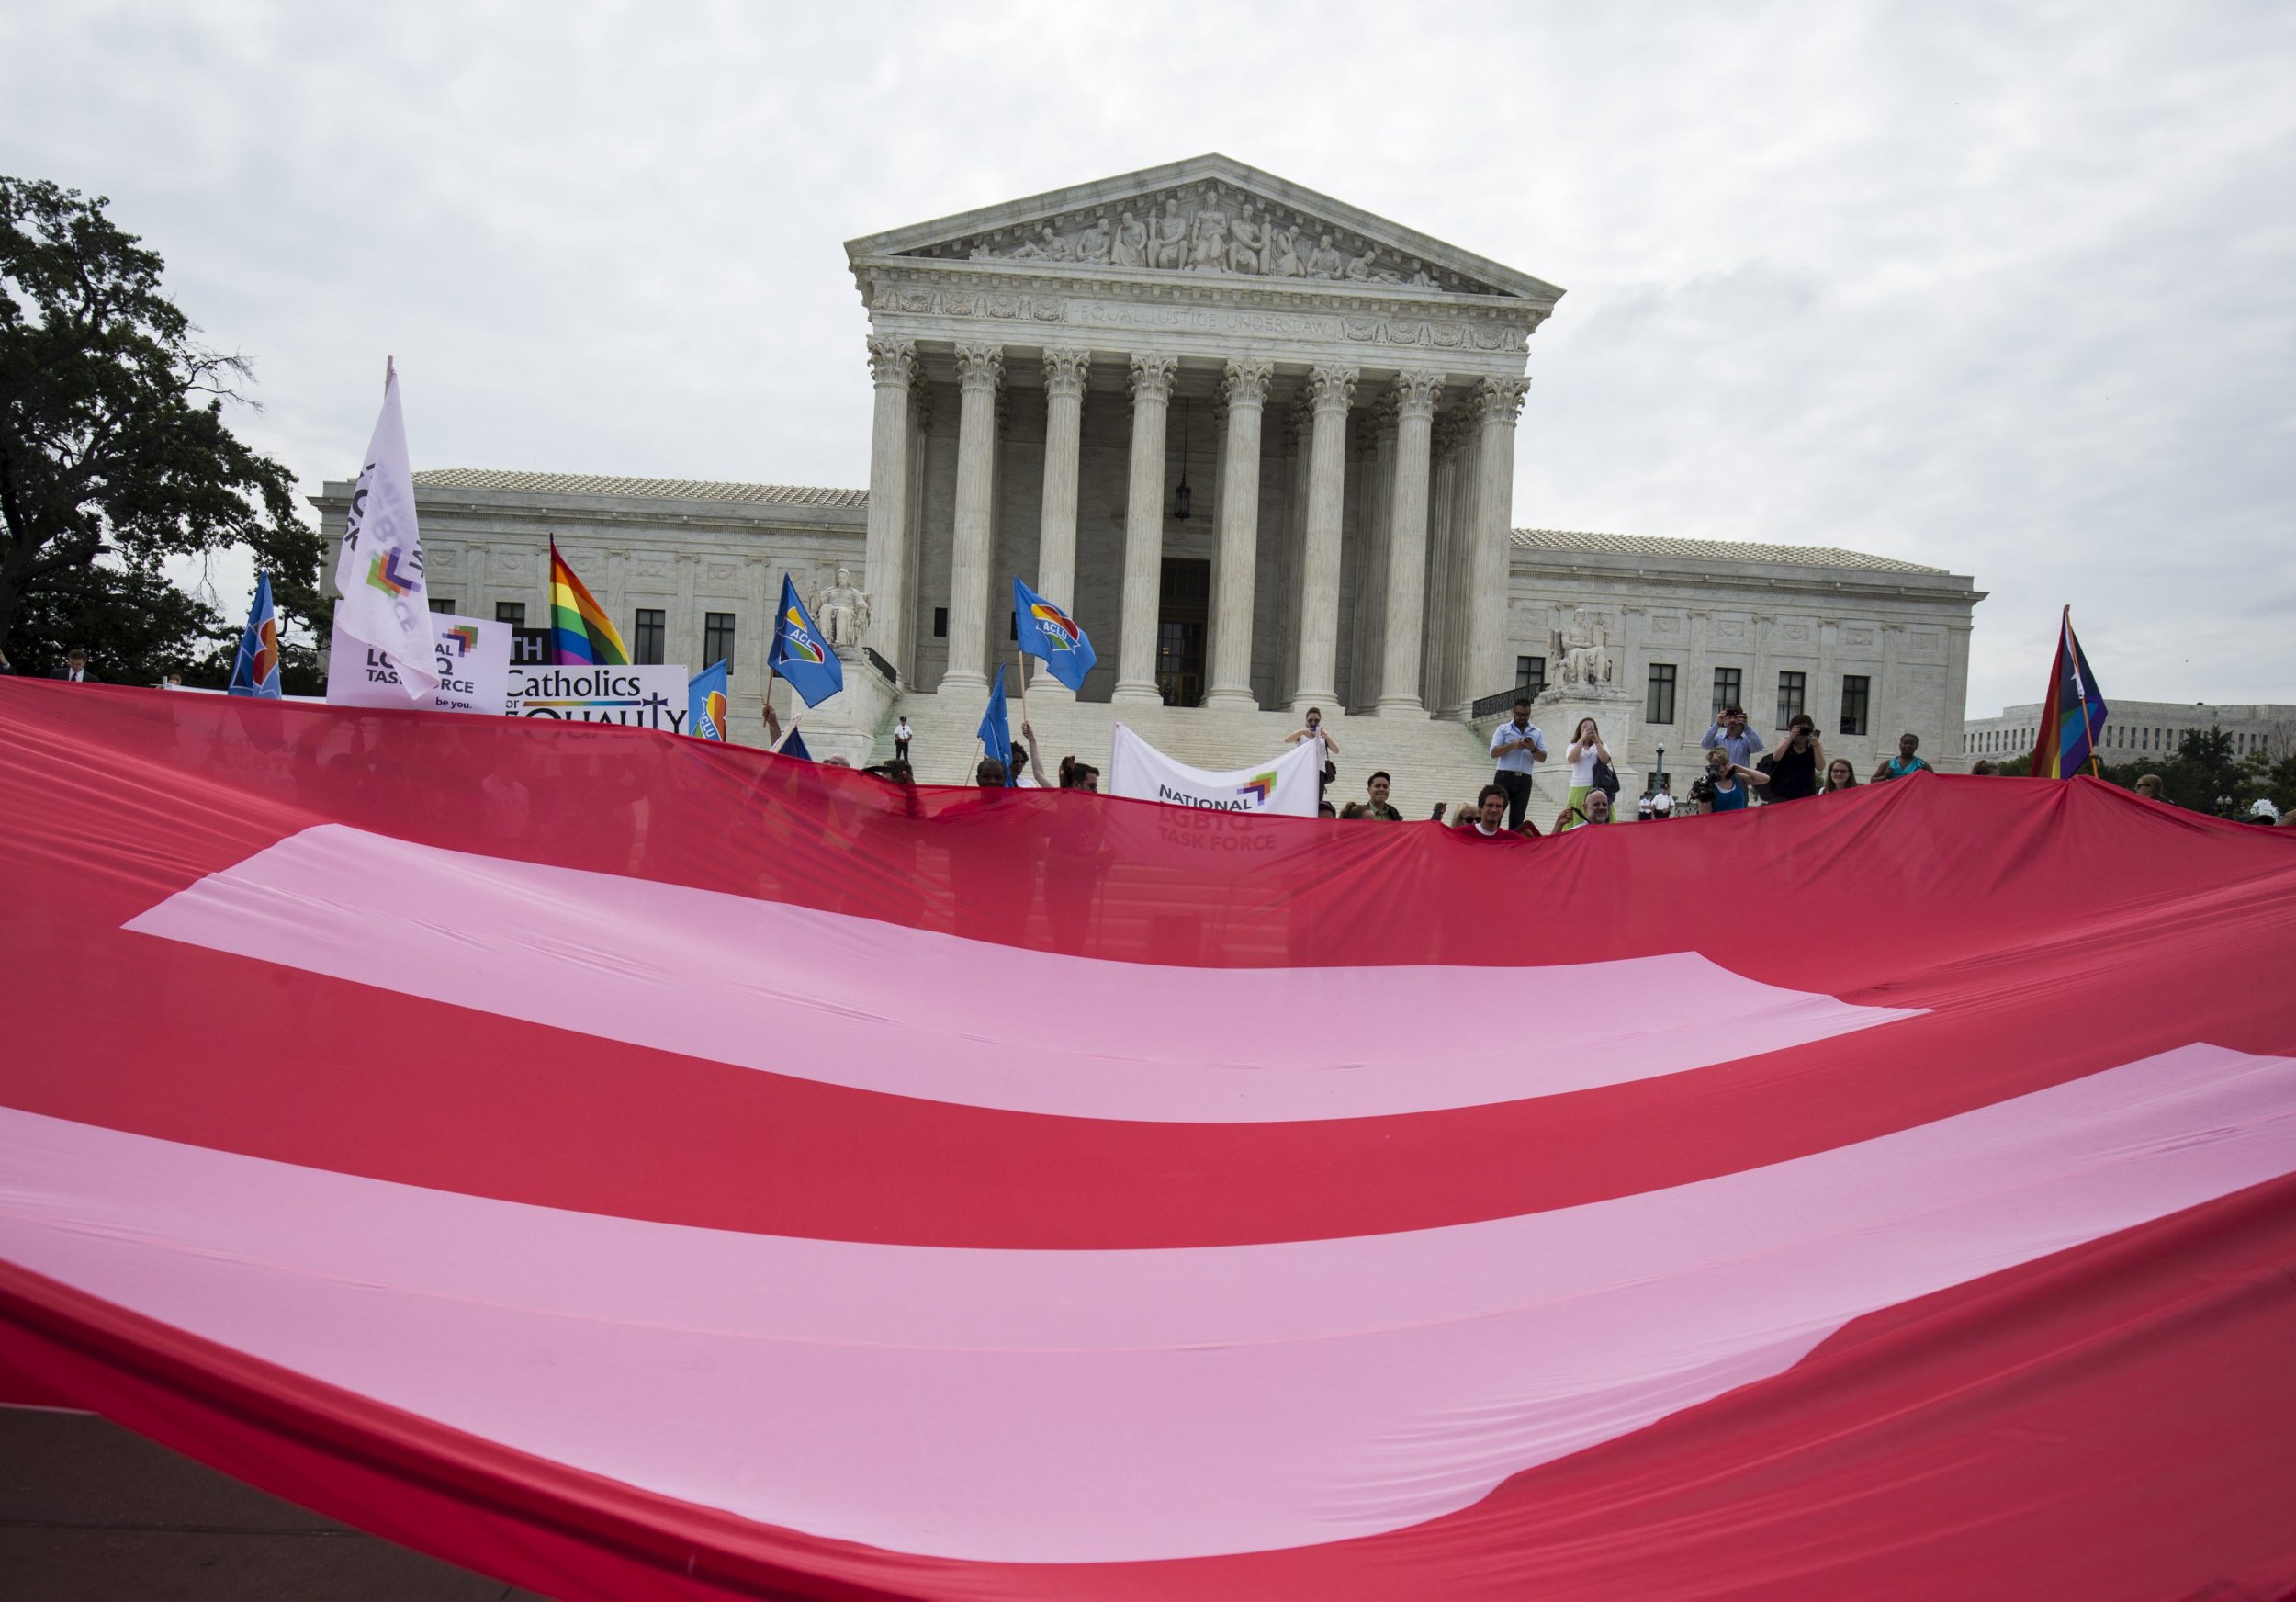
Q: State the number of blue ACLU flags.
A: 5